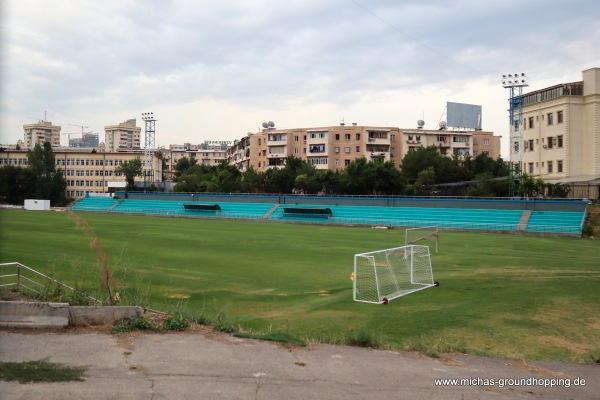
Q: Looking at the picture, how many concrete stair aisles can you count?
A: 3